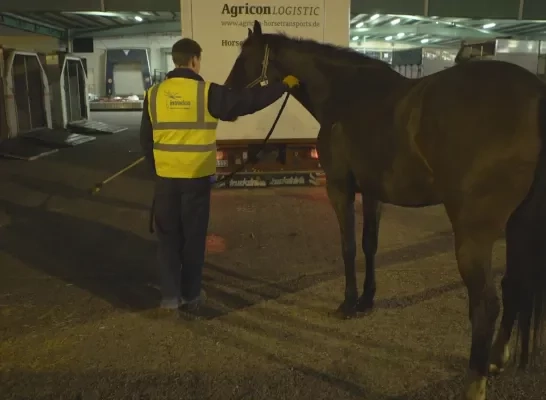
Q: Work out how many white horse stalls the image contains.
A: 2